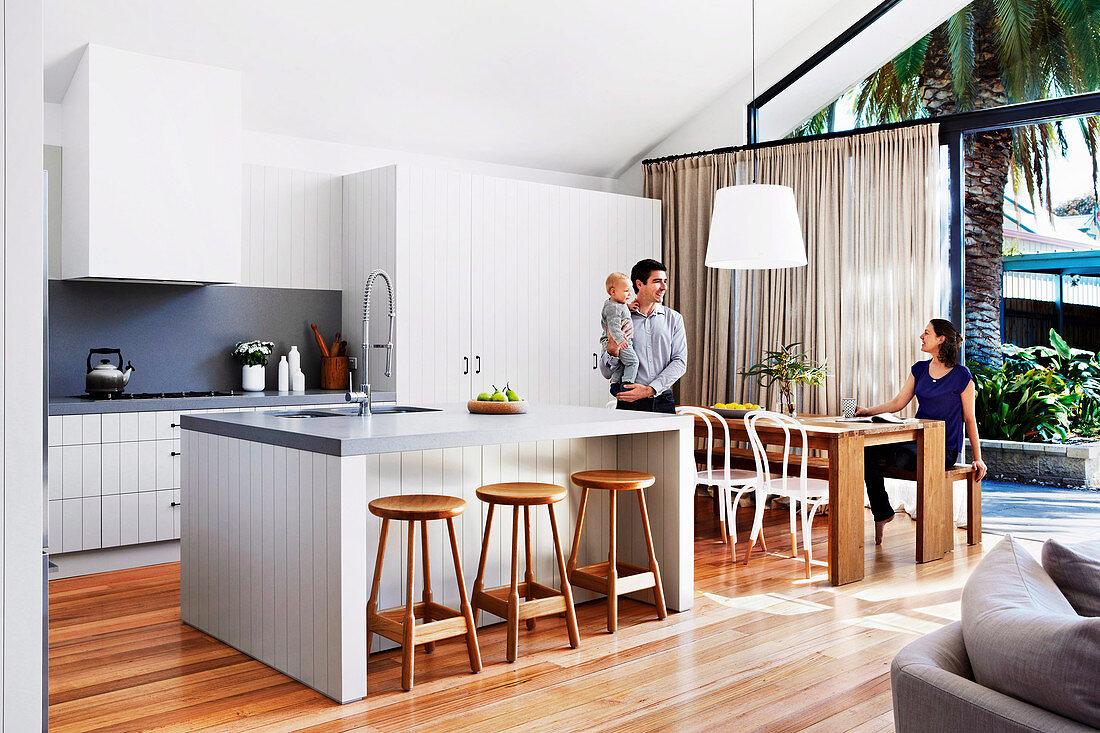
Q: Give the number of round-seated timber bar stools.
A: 3